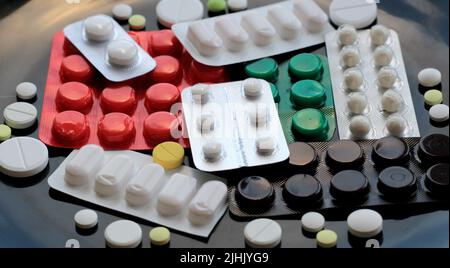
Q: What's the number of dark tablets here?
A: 9